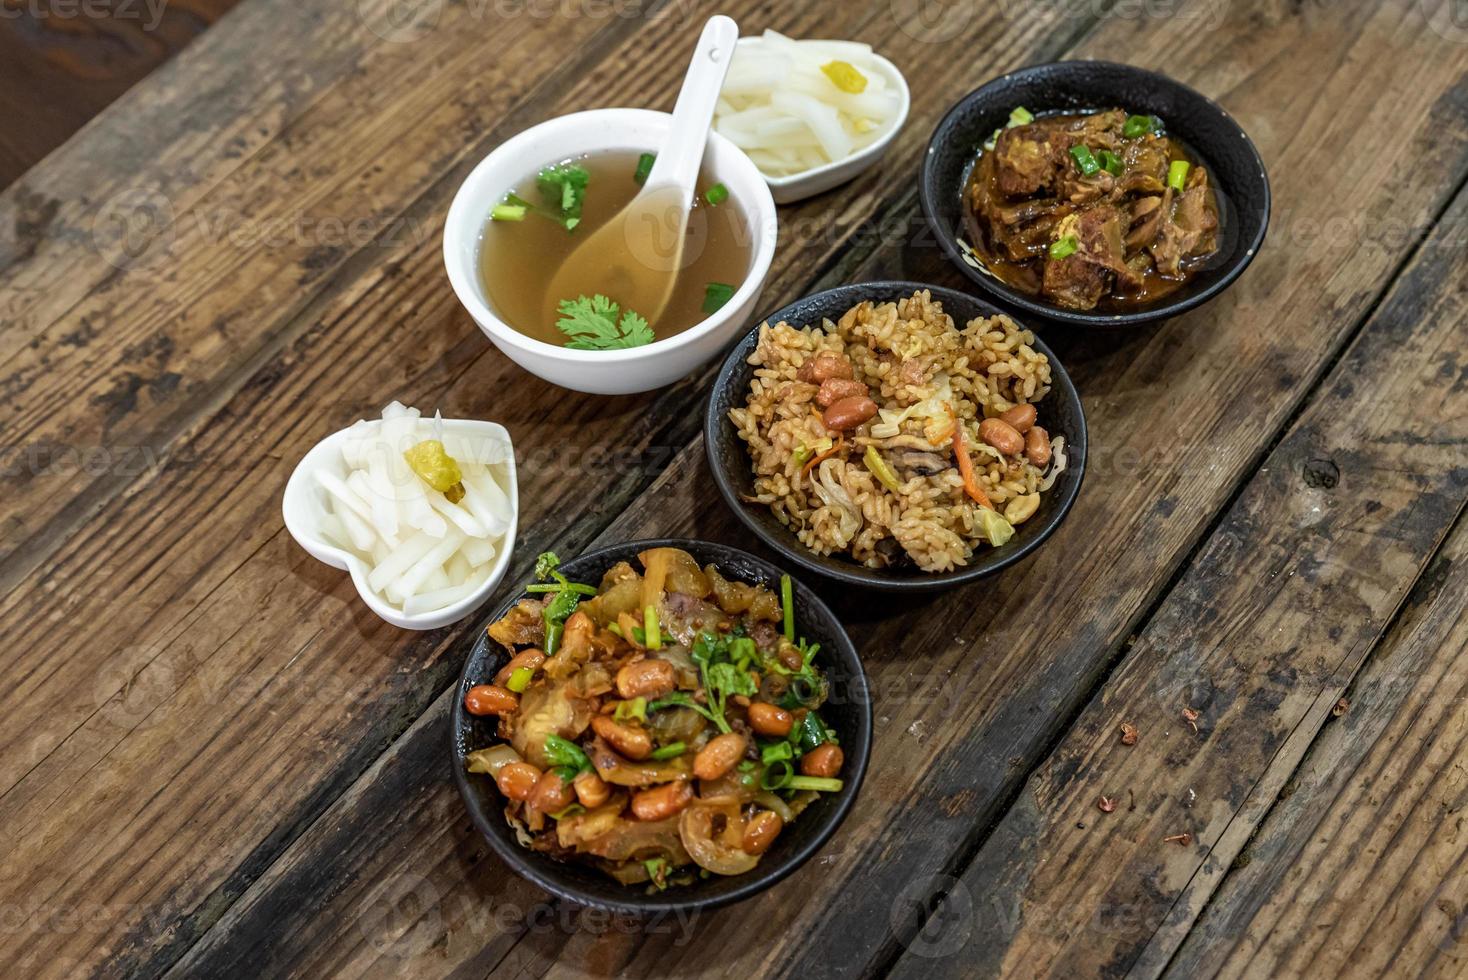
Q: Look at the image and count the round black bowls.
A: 3